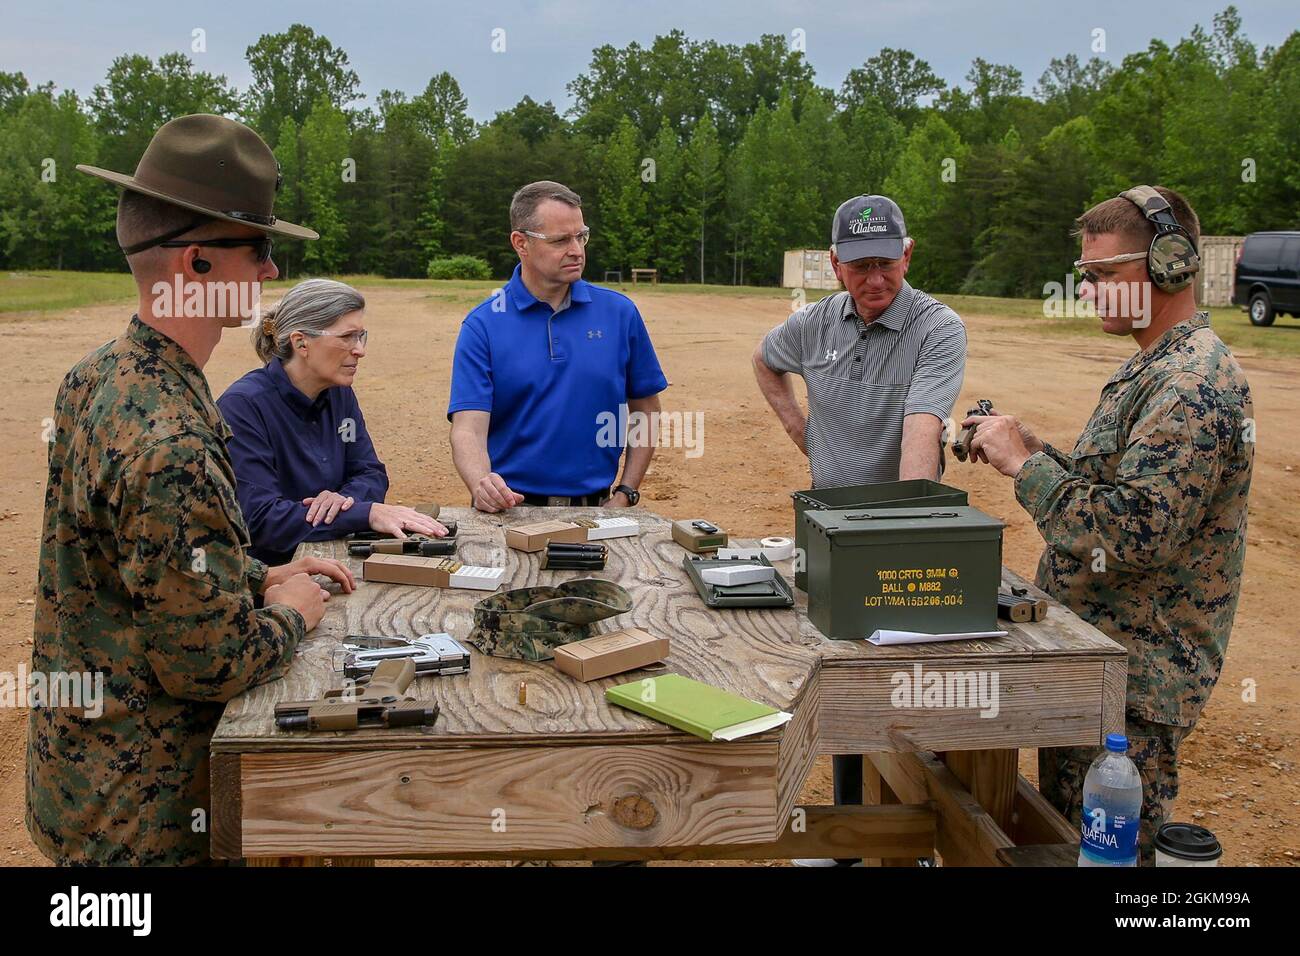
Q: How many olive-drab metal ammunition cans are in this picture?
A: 2